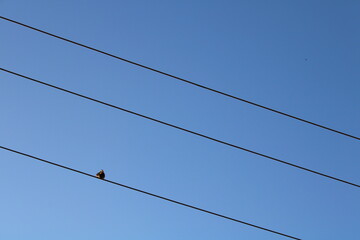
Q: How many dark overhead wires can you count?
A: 3